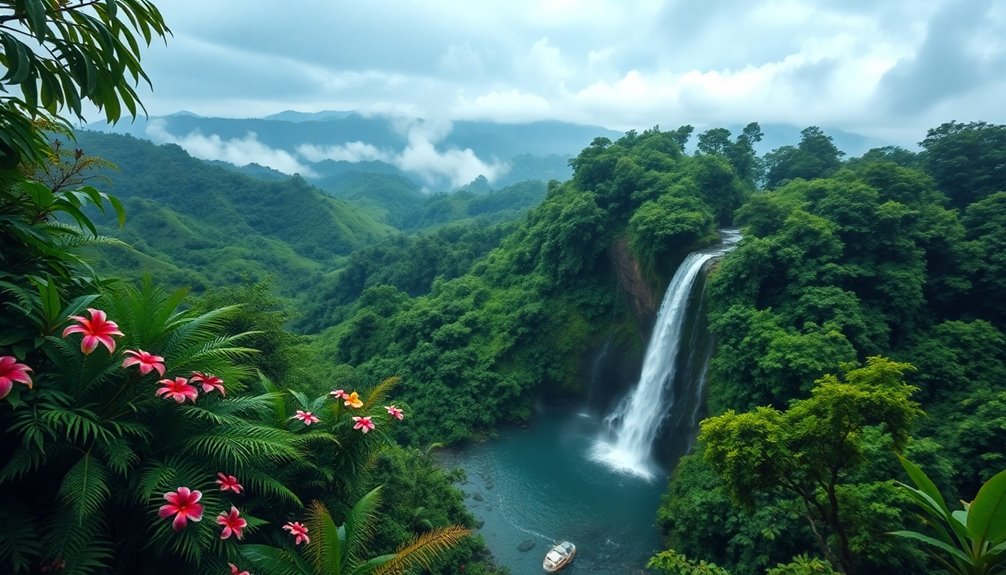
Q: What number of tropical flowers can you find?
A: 15